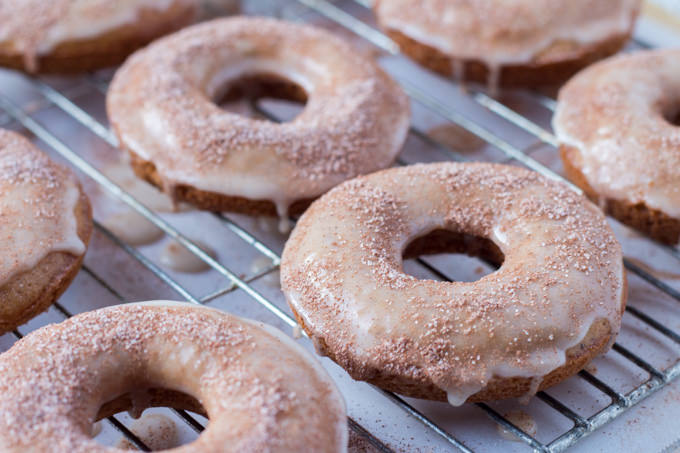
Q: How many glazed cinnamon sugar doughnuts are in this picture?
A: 7